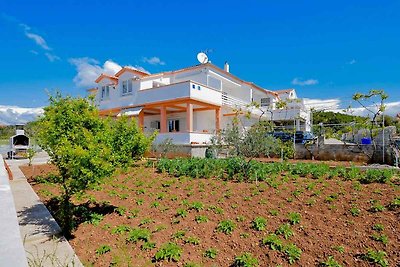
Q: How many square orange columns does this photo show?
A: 4